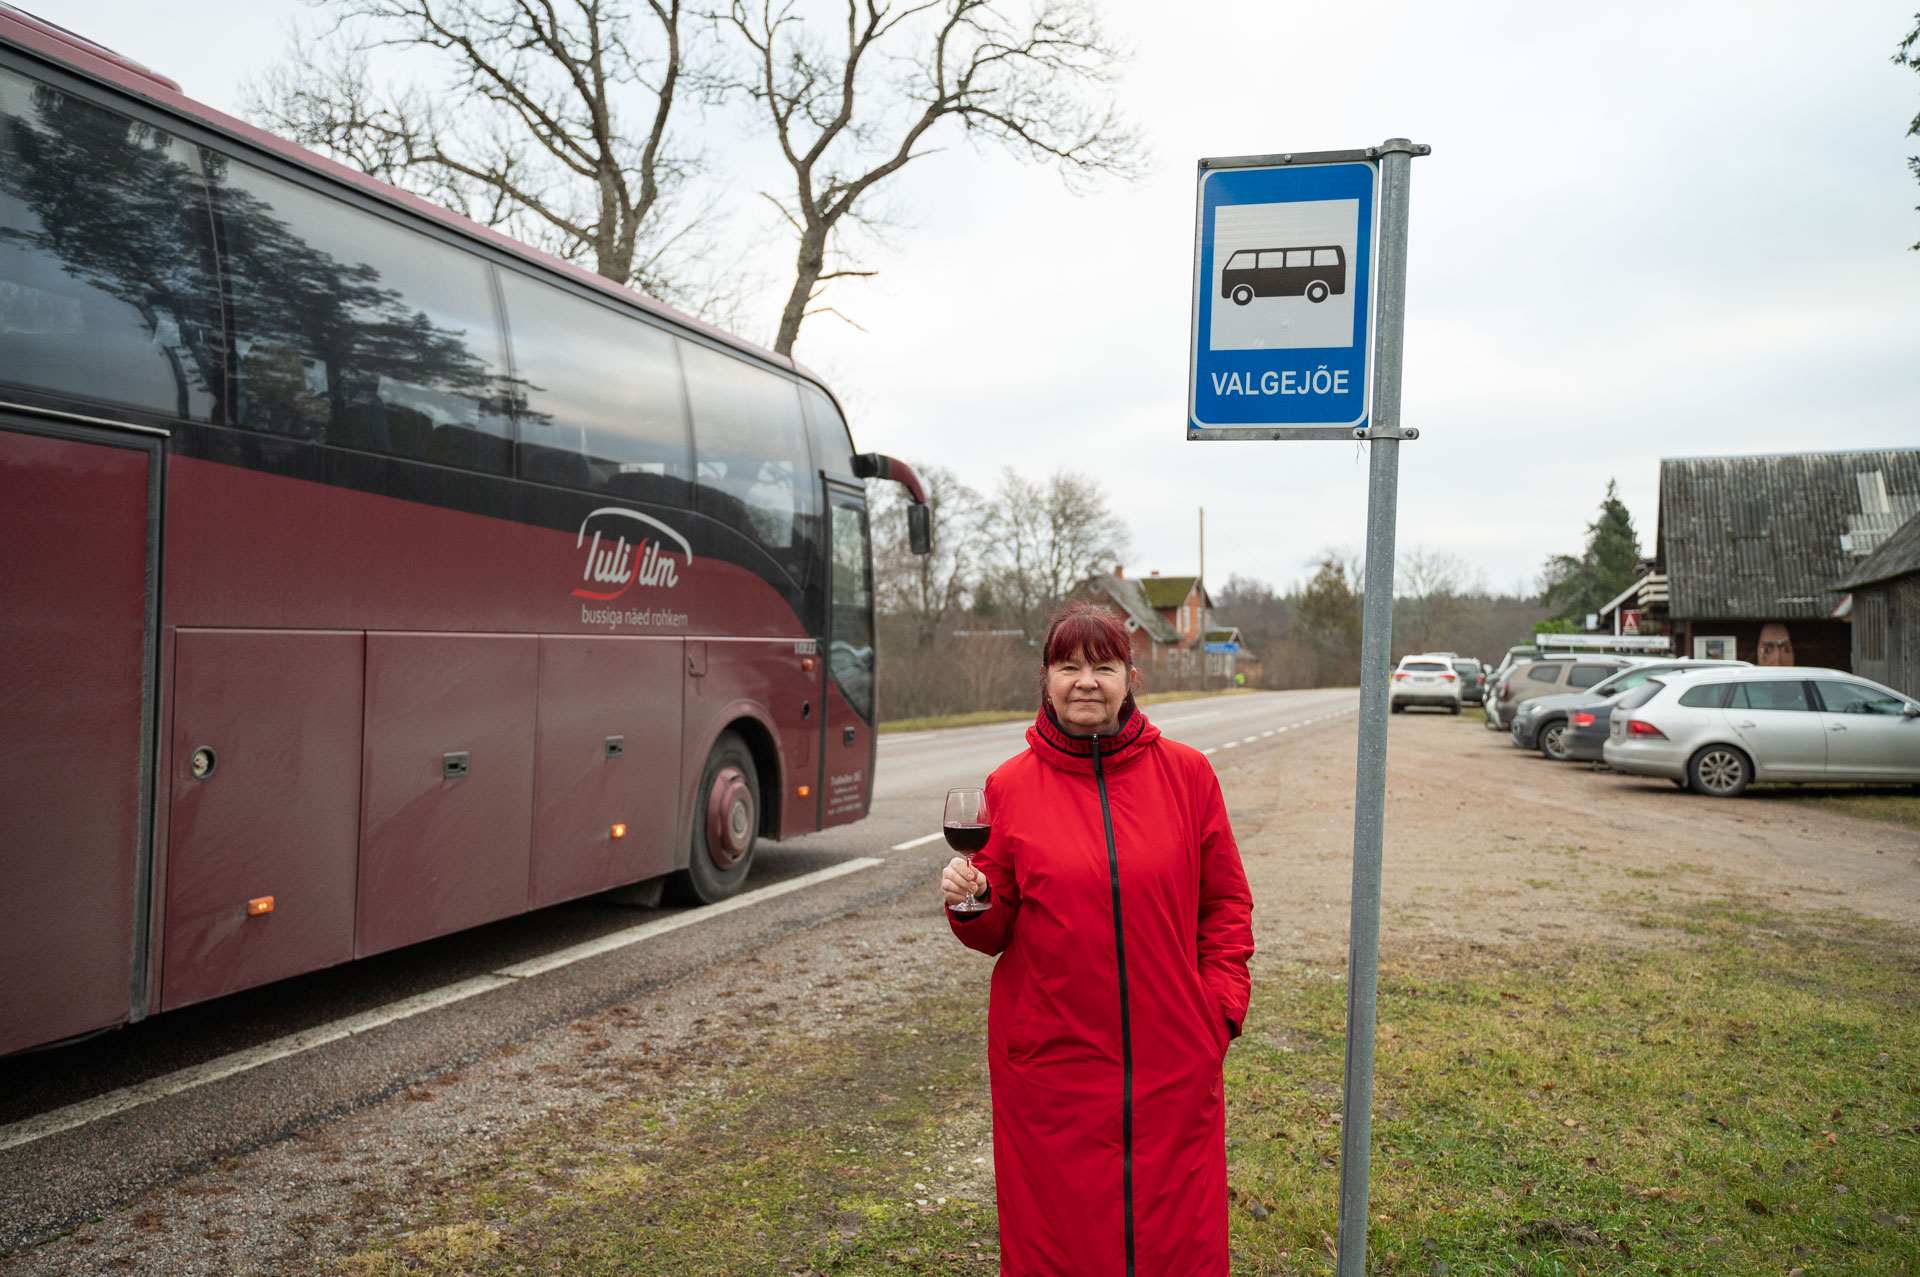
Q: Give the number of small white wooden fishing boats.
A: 0